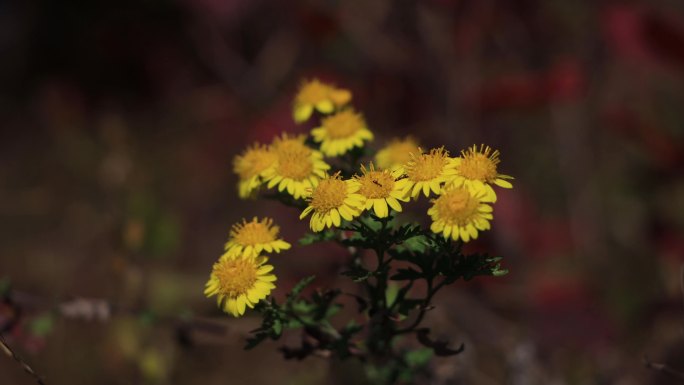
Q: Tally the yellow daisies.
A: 12